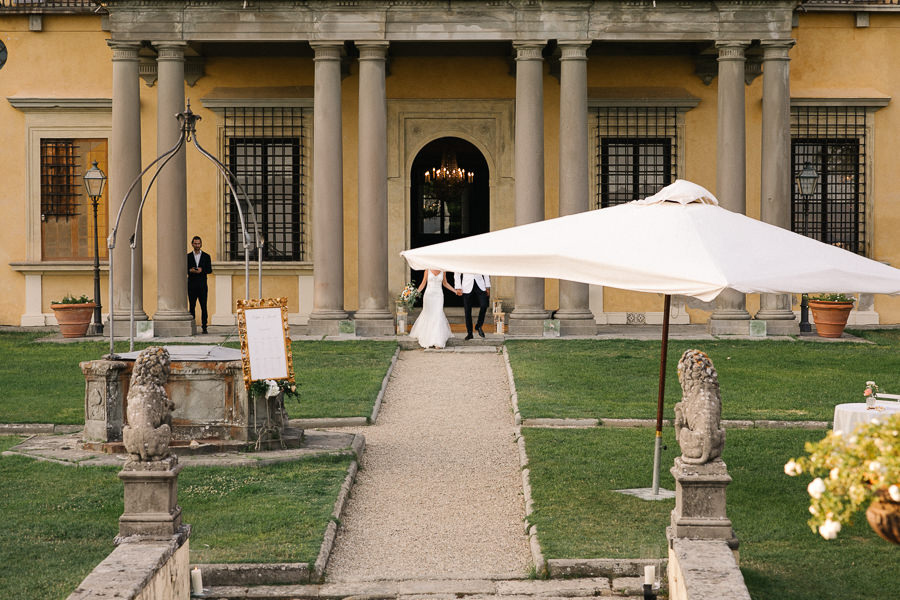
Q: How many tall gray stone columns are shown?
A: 8